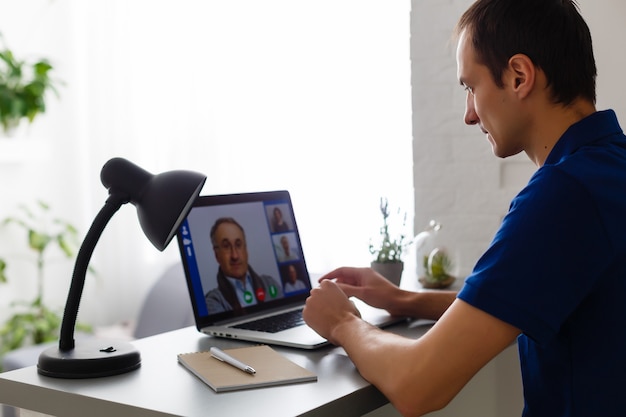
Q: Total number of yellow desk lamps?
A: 0